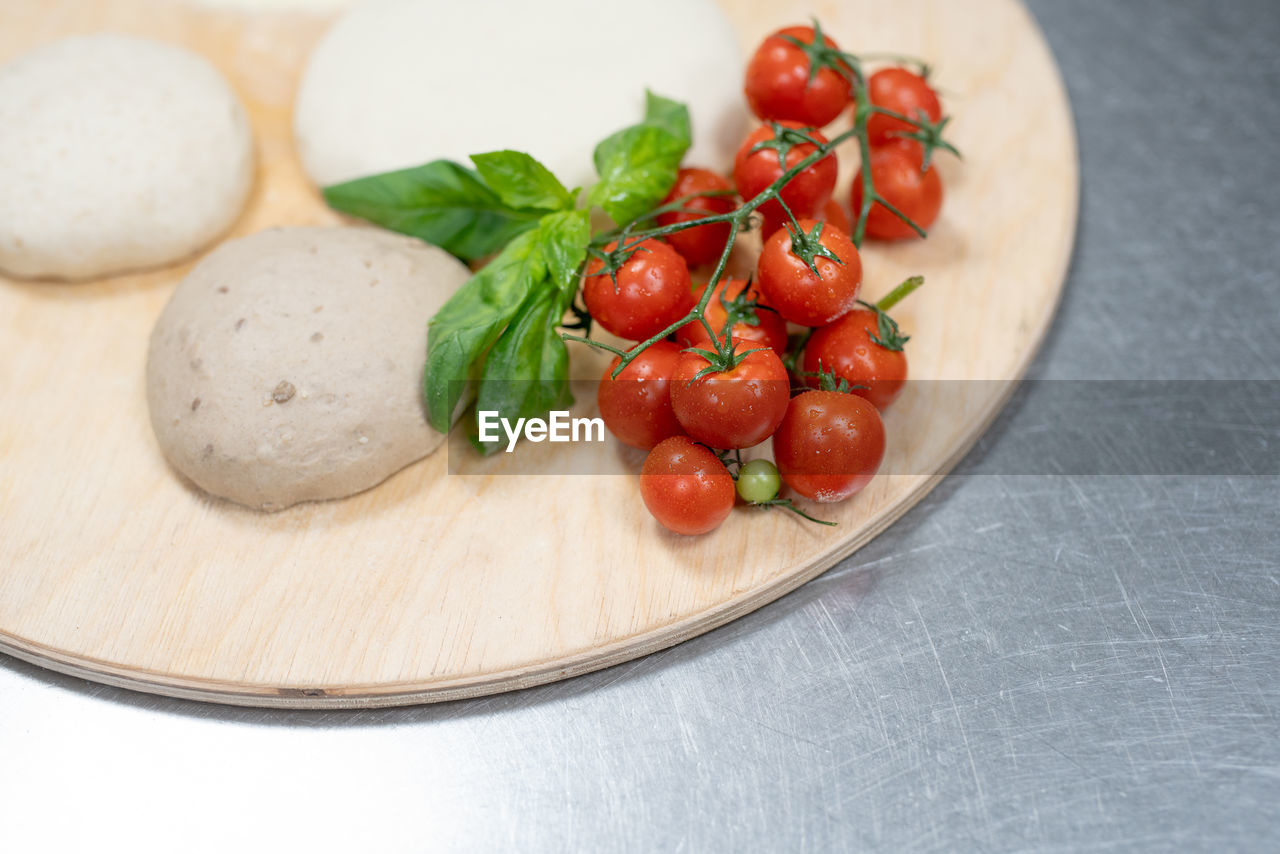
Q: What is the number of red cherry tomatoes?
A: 14